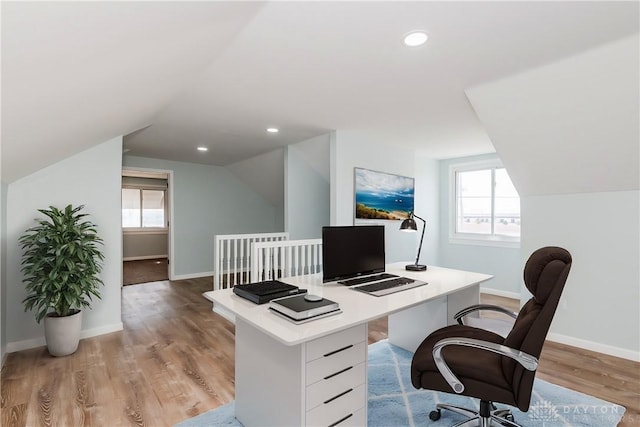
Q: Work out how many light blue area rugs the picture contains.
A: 1